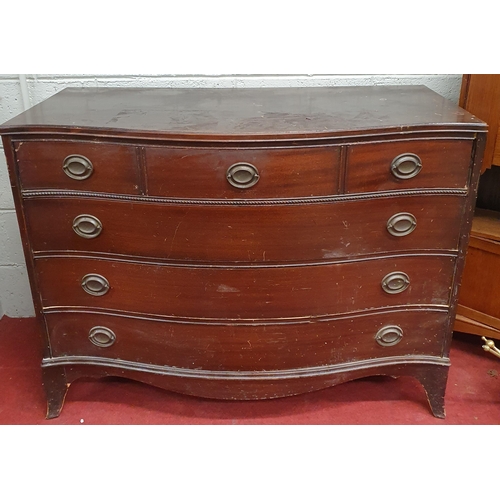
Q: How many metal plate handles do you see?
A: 9